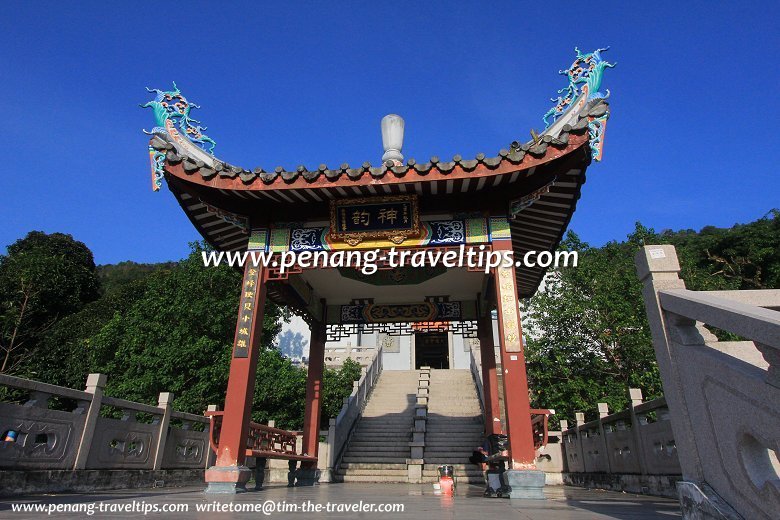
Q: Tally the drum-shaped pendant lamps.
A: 0